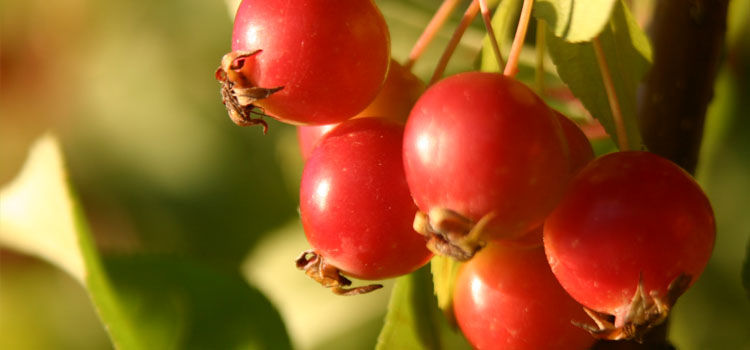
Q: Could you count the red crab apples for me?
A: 7